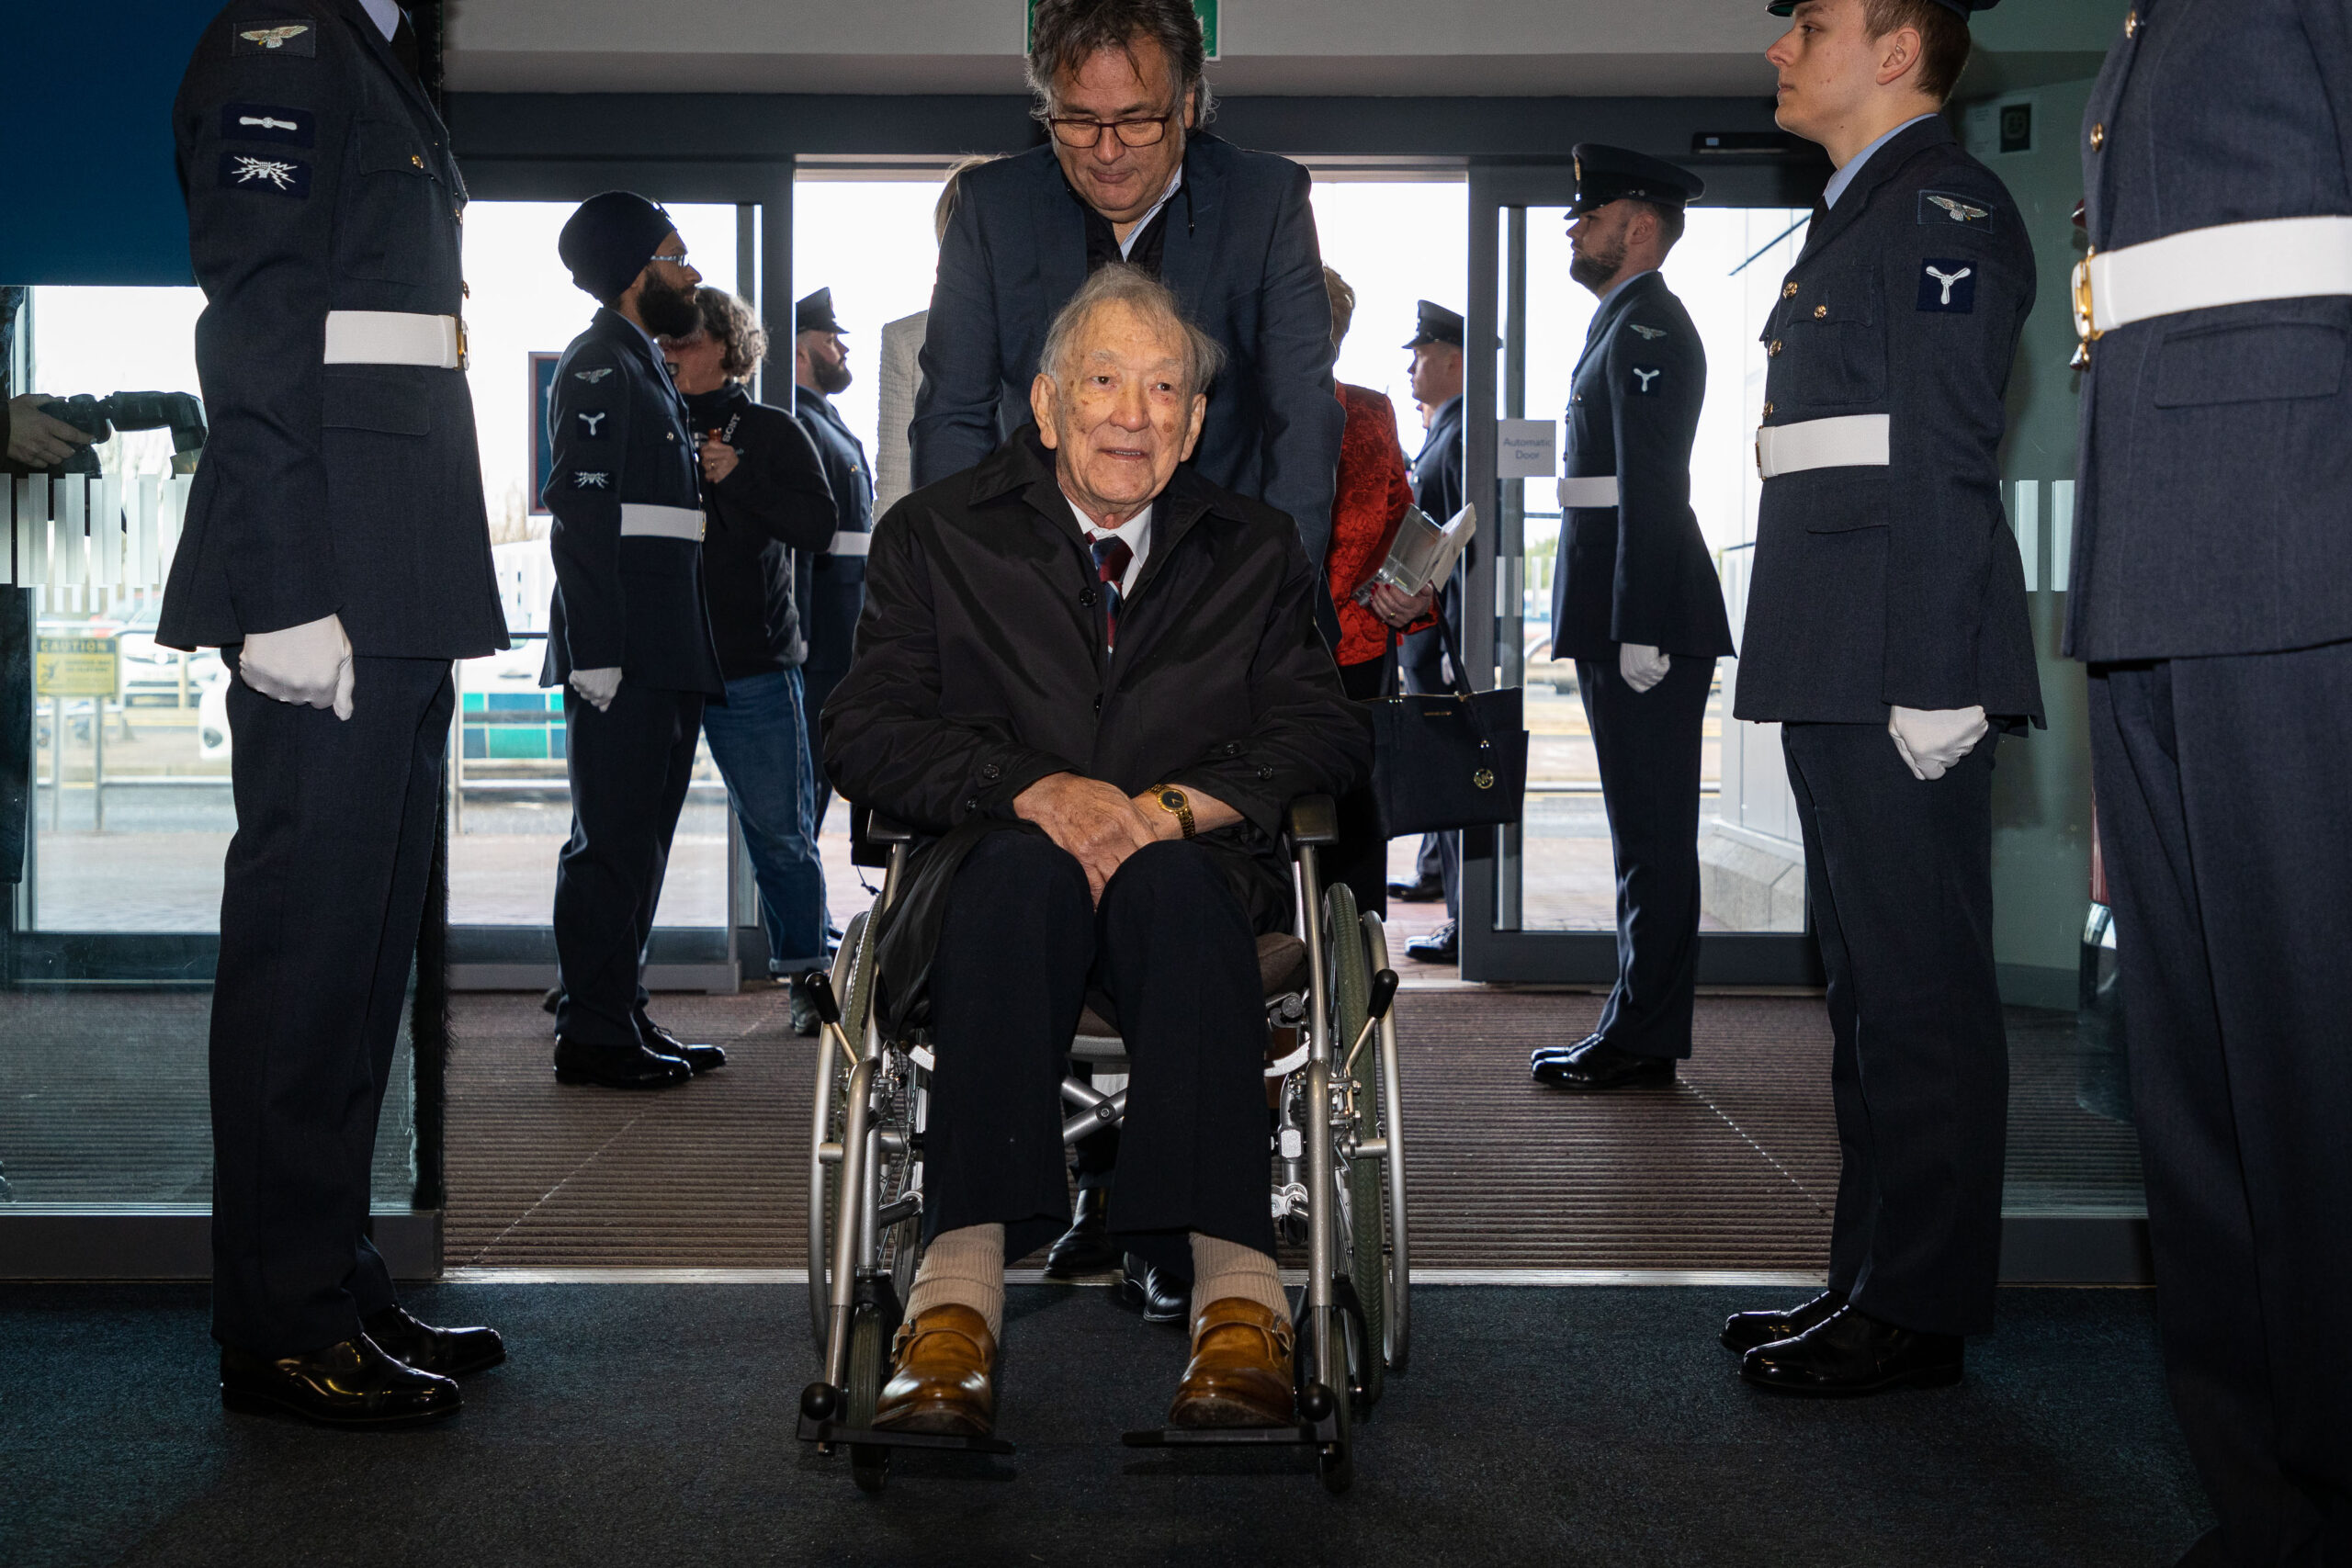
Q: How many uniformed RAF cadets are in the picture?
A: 7